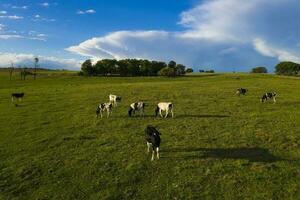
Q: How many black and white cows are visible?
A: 8